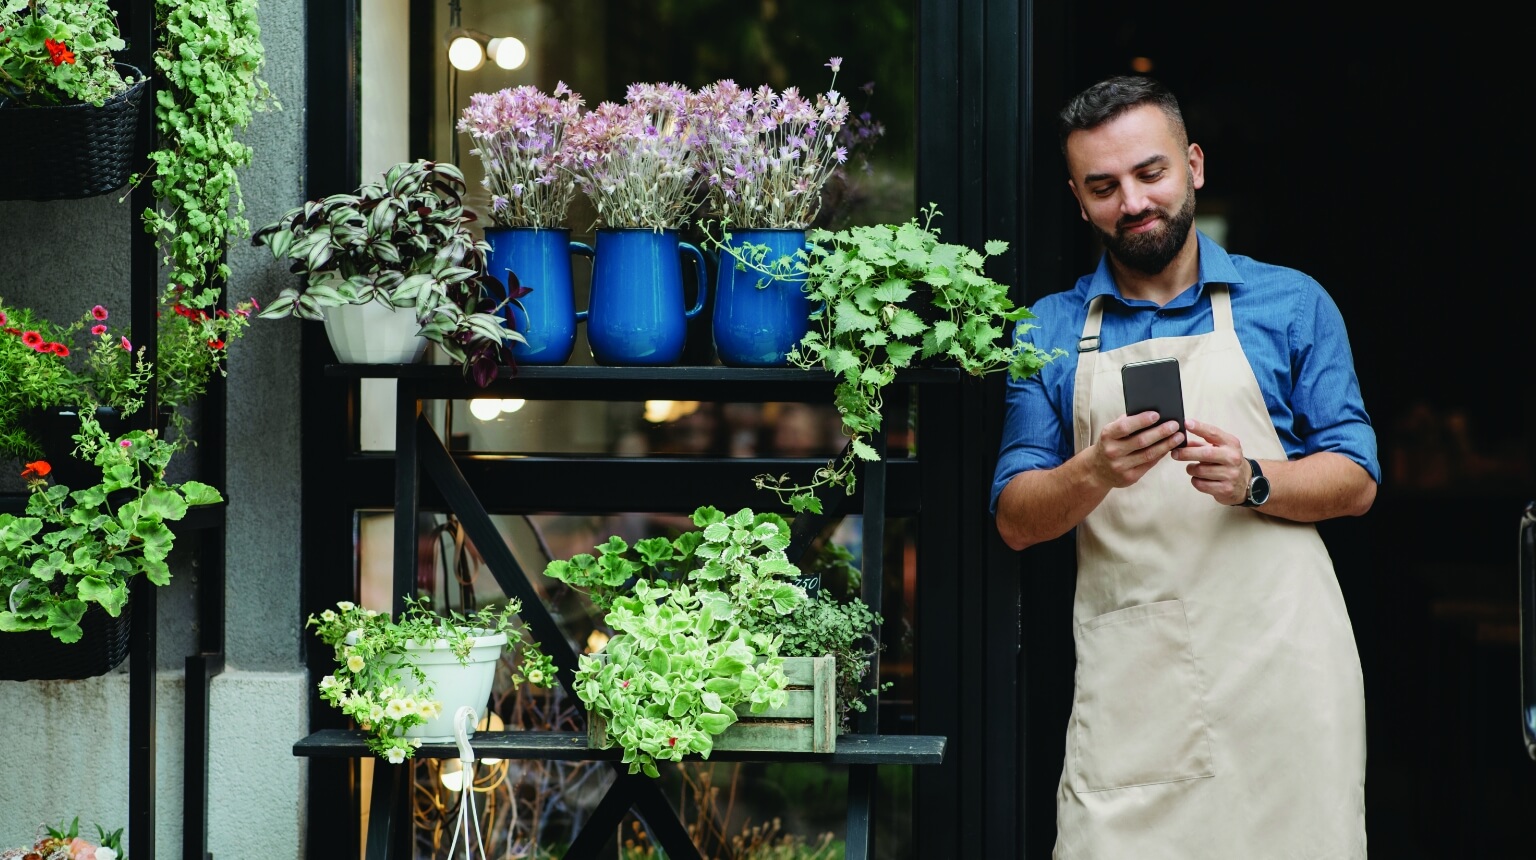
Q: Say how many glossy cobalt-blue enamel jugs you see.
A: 3